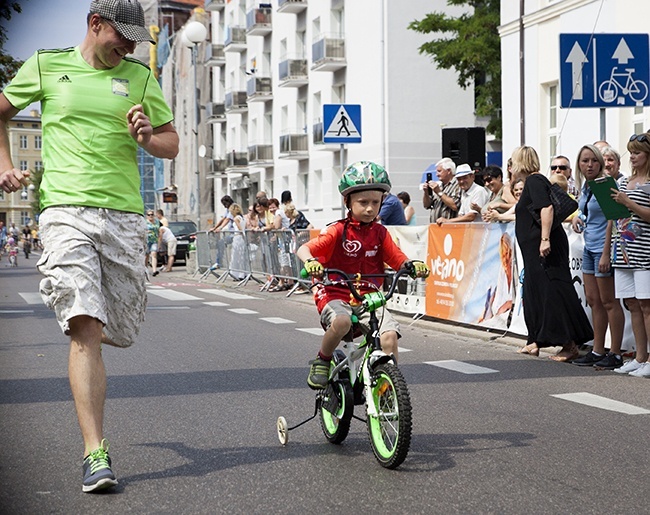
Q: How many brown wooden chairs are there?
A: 0